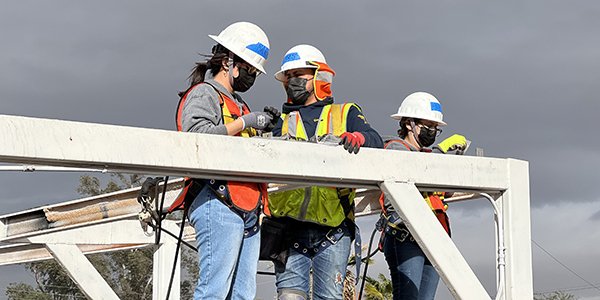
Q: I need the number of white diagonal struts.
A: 2